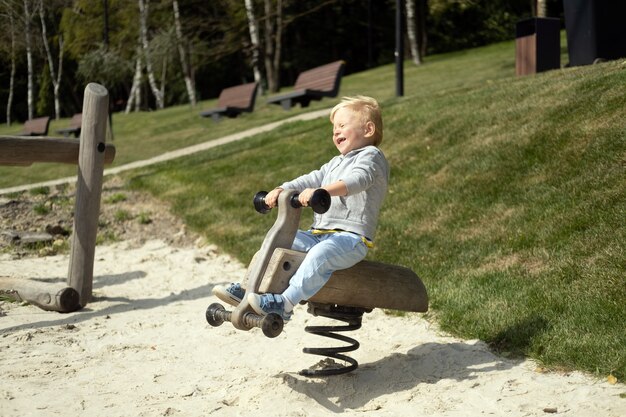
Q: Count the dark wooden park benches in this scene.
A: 4